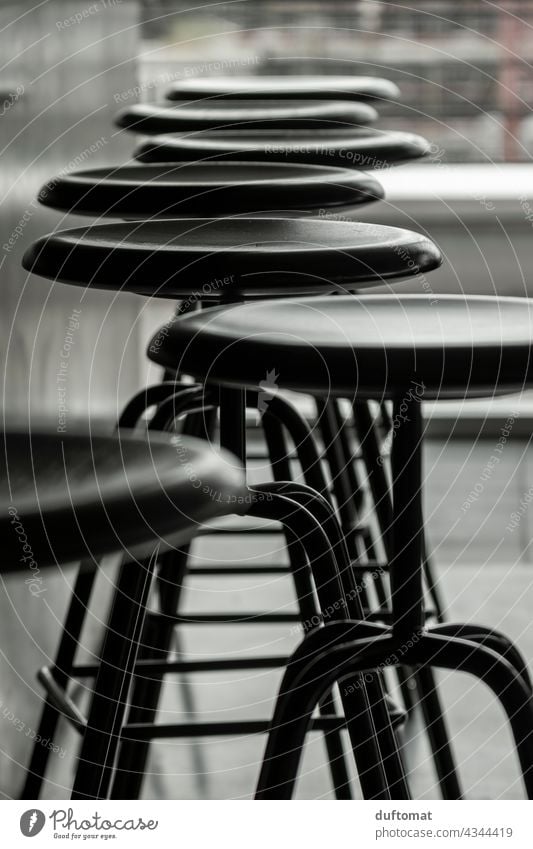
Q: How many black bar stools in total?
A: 7